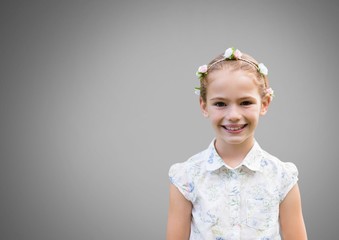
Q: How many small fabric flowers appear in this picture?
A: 6